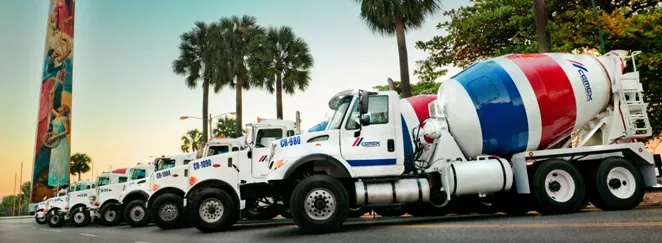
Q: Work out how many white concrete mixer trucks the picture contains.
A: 8